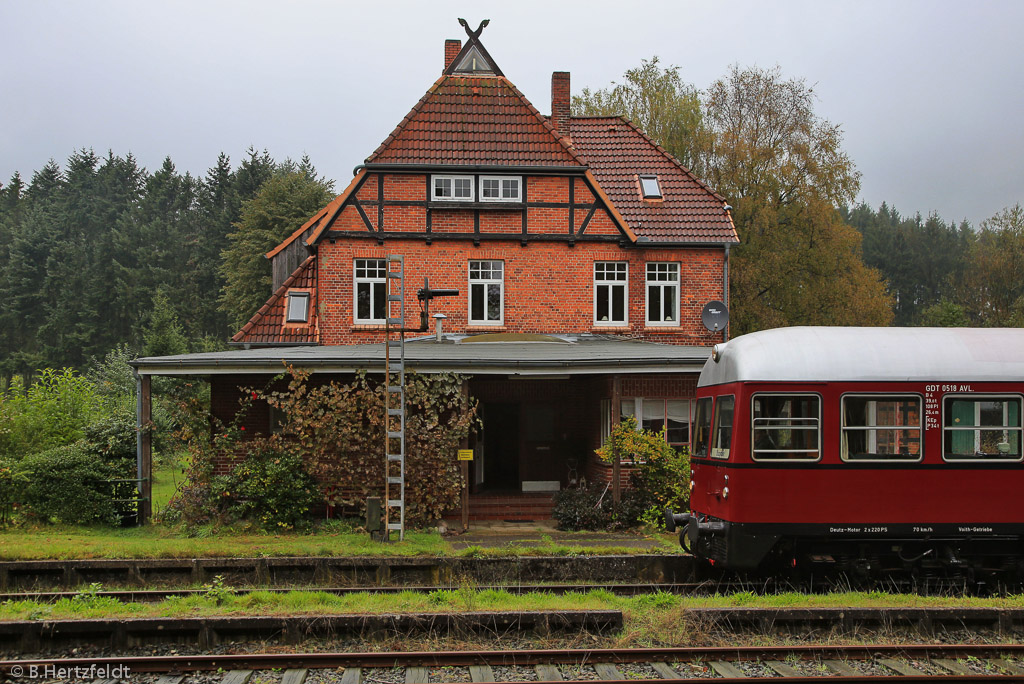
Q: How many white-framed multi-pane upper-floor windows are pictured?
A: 6